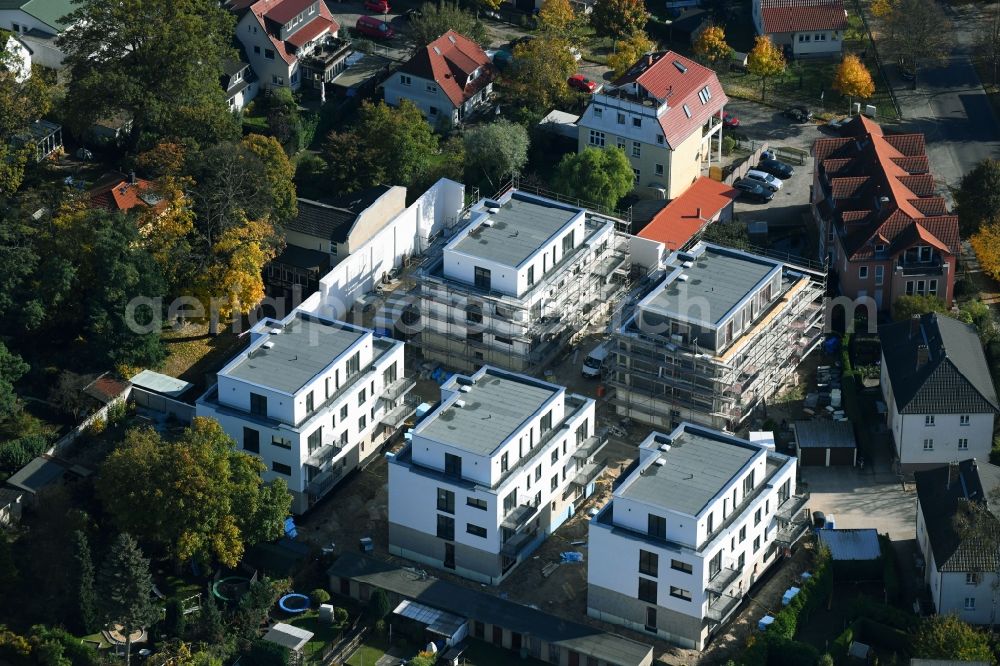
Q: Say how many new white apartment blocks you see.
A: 5